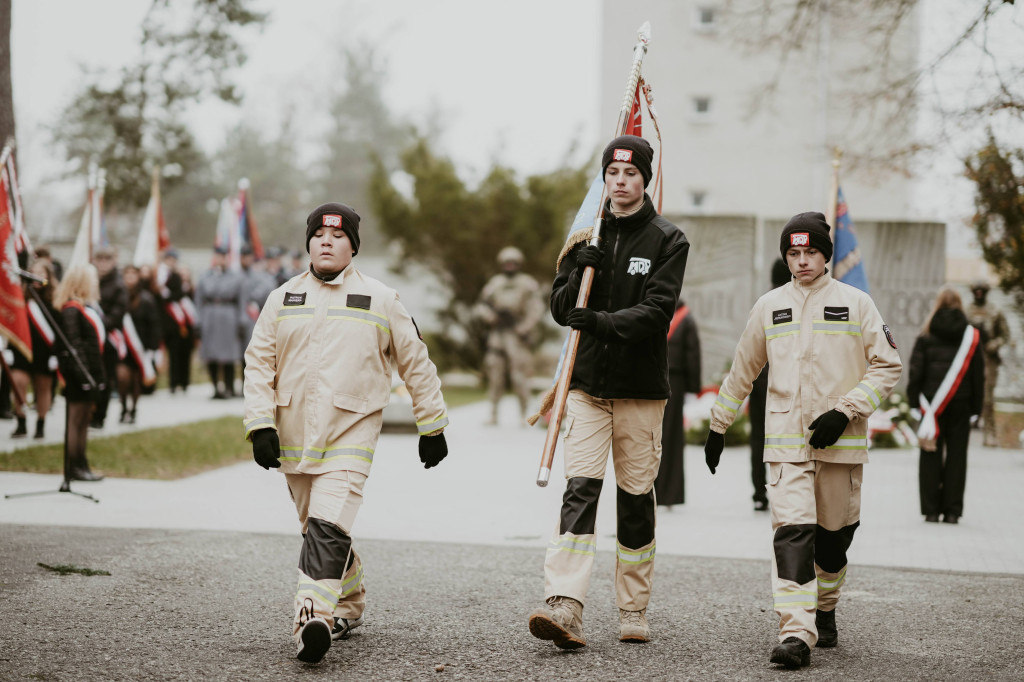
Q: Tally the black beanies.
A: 3